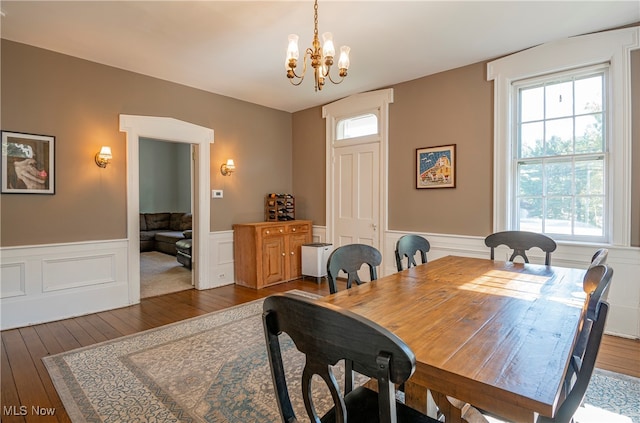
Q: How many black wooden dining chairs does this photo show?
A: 6